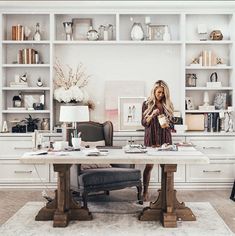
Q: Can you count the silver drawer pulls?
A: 4